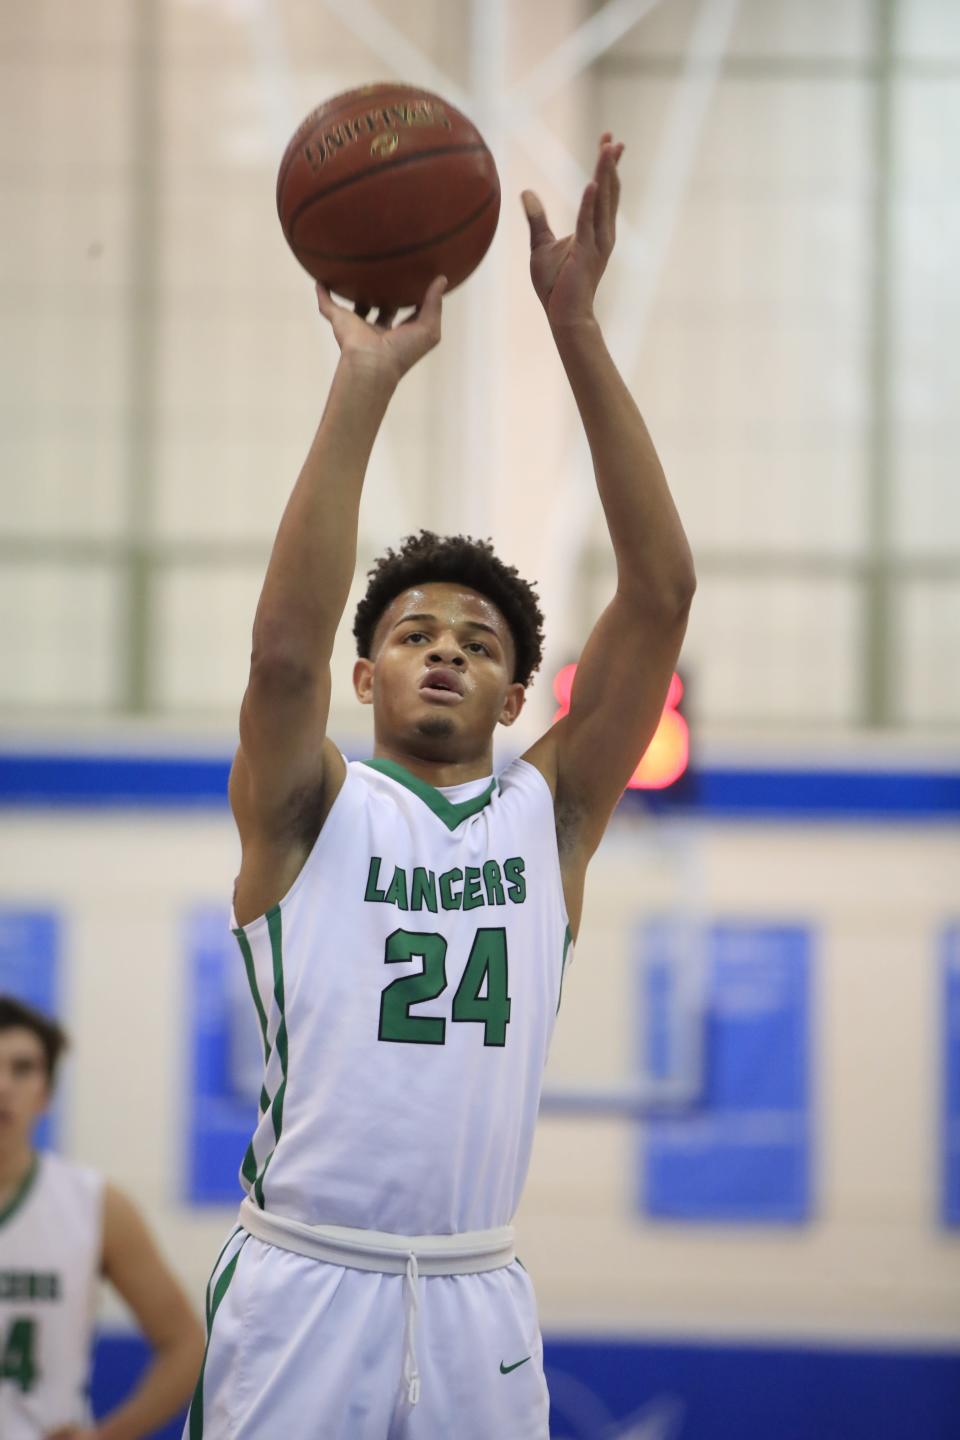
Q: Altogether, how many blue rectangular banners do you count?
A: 4